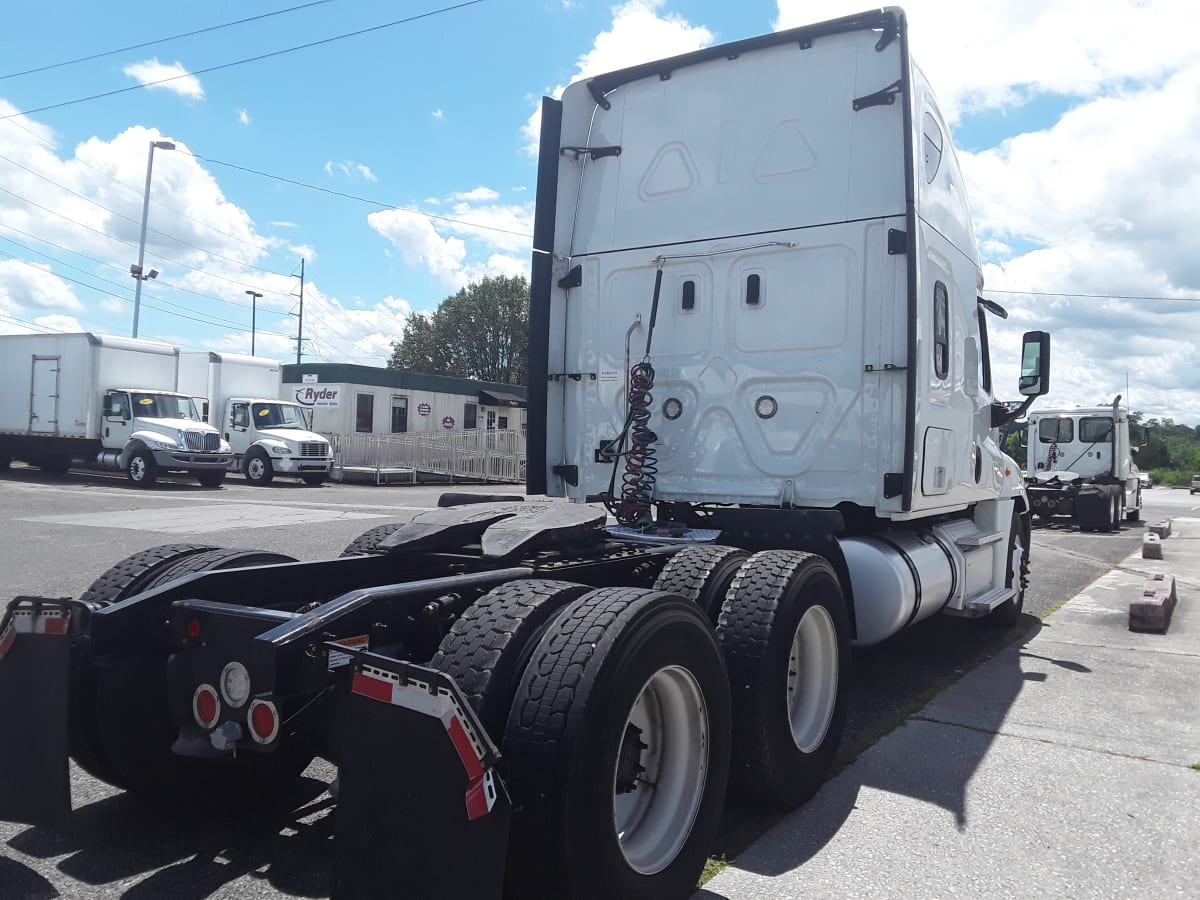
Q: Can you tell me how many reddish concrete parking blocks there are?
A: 3